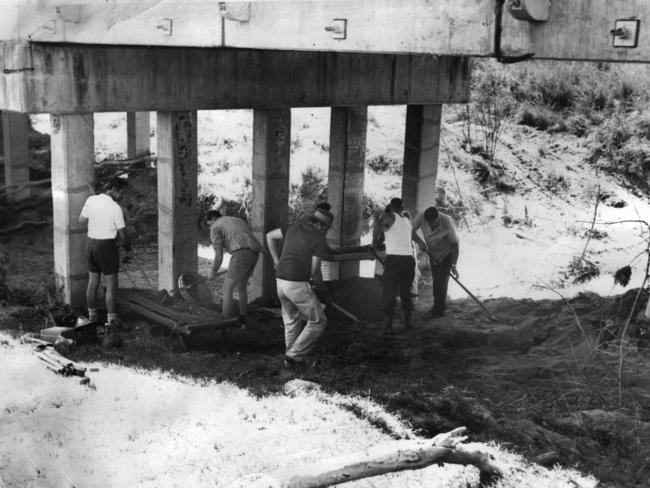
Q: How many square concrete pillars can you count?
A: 7